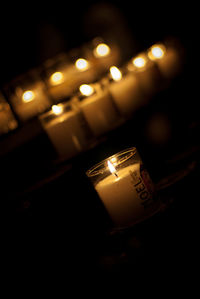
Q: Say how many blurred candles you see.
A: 9